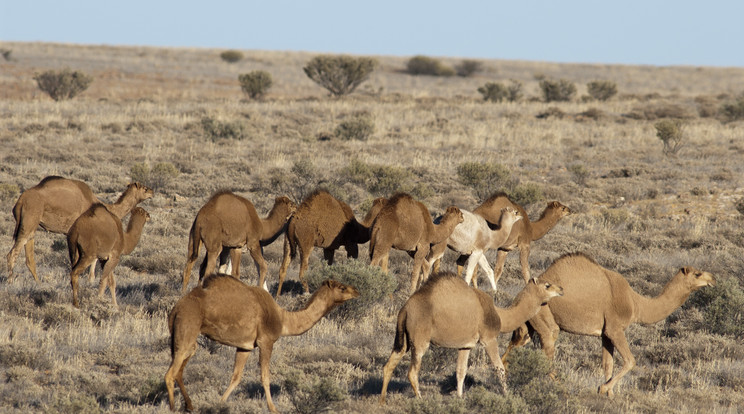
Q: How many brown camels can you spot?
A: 9